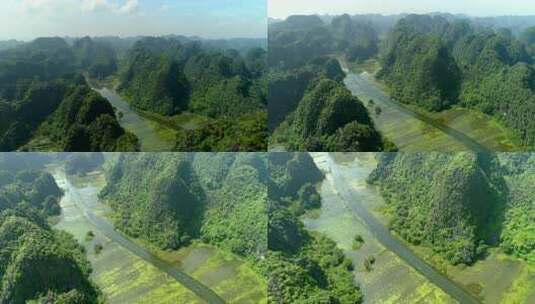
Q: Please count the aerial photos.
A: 4